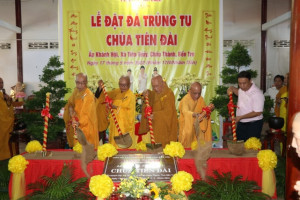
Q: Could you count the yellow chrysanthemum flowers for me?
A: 11